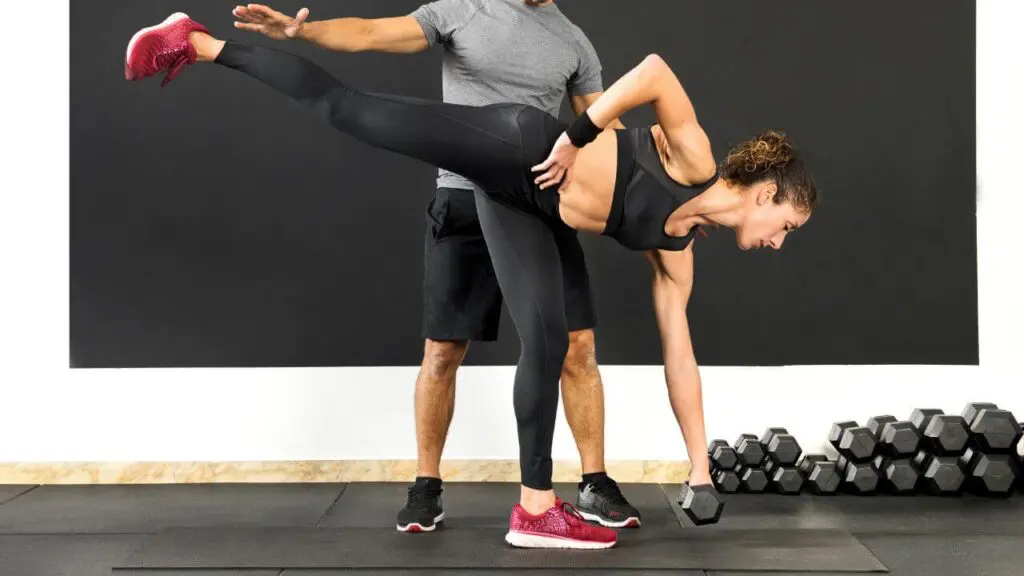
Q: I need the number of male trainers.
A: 1